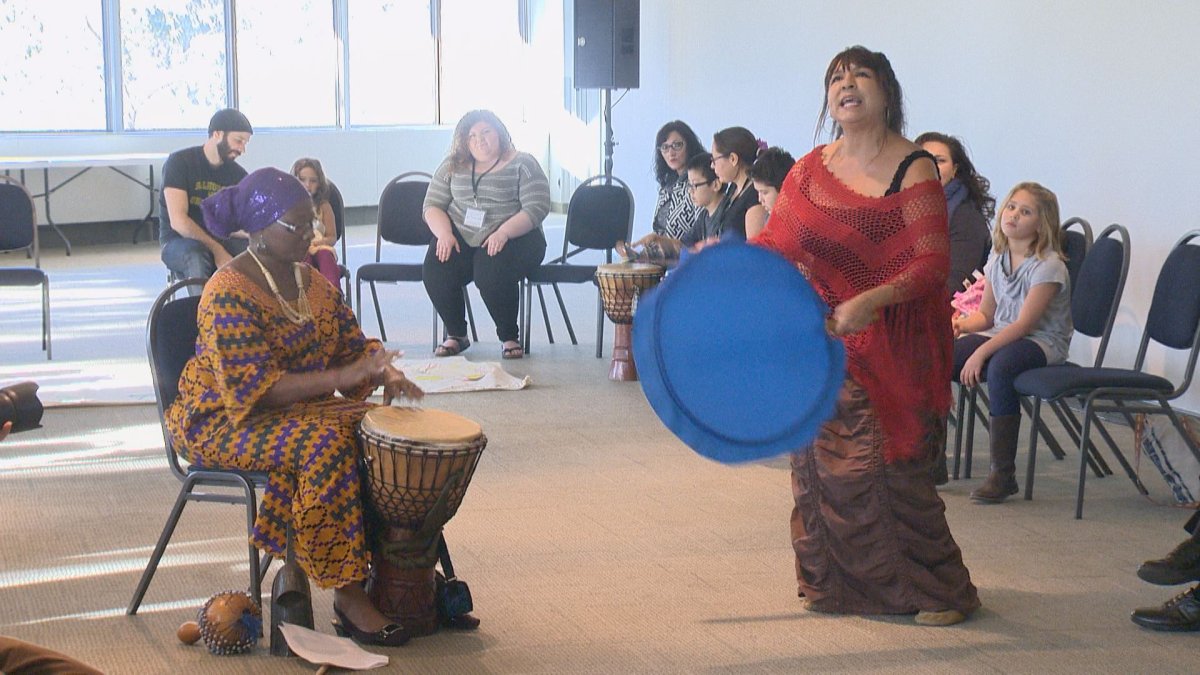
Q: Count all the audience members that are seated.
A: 9